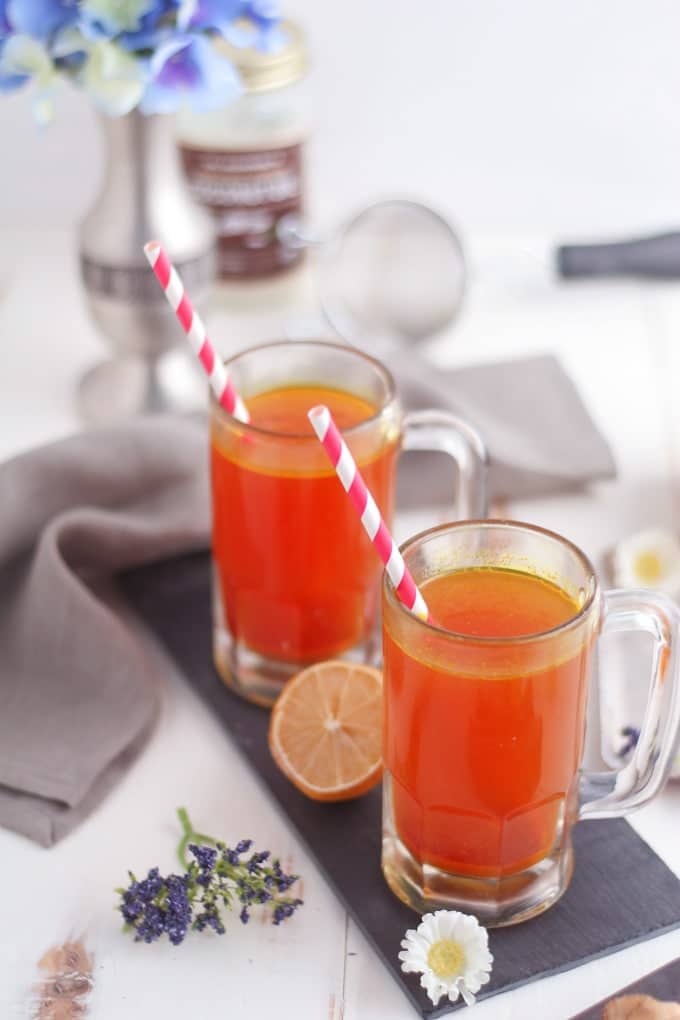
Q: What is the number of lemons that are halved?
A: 1